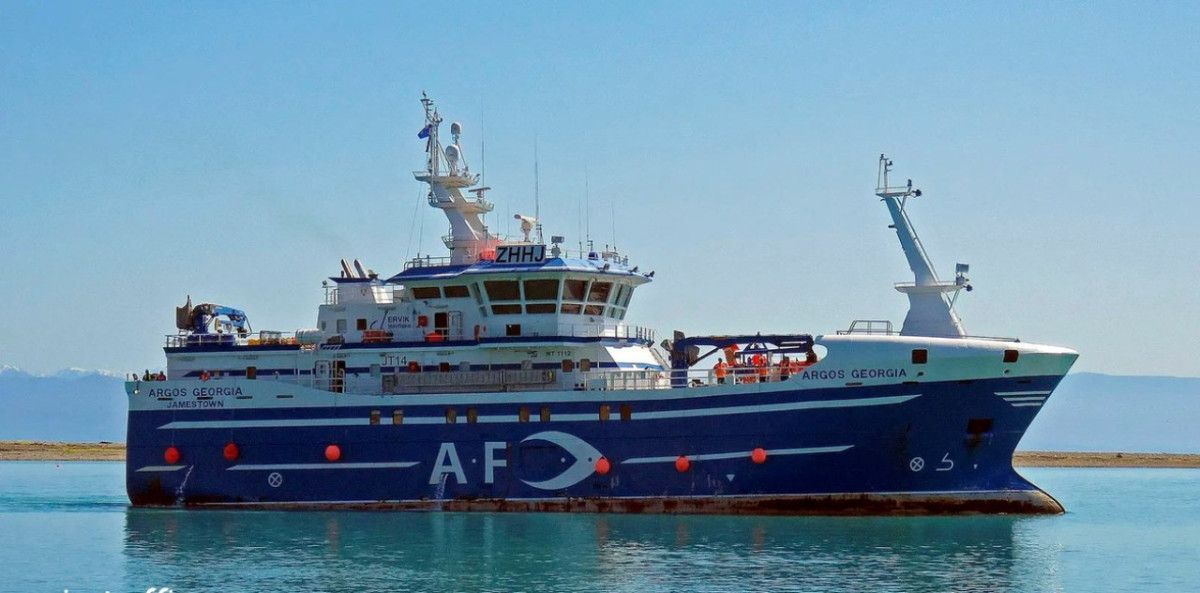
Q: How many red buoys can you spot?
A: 6